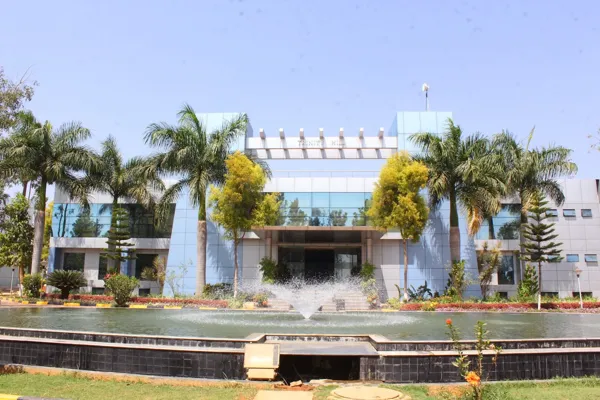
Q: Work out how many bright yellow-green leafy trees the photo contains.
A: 2